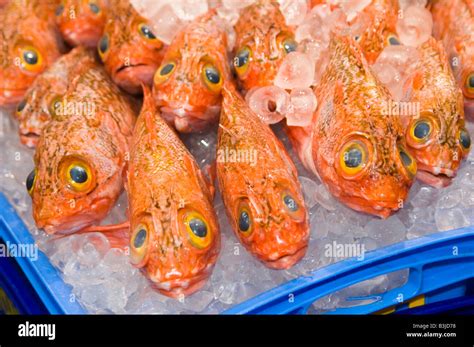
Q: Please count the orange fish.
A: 13